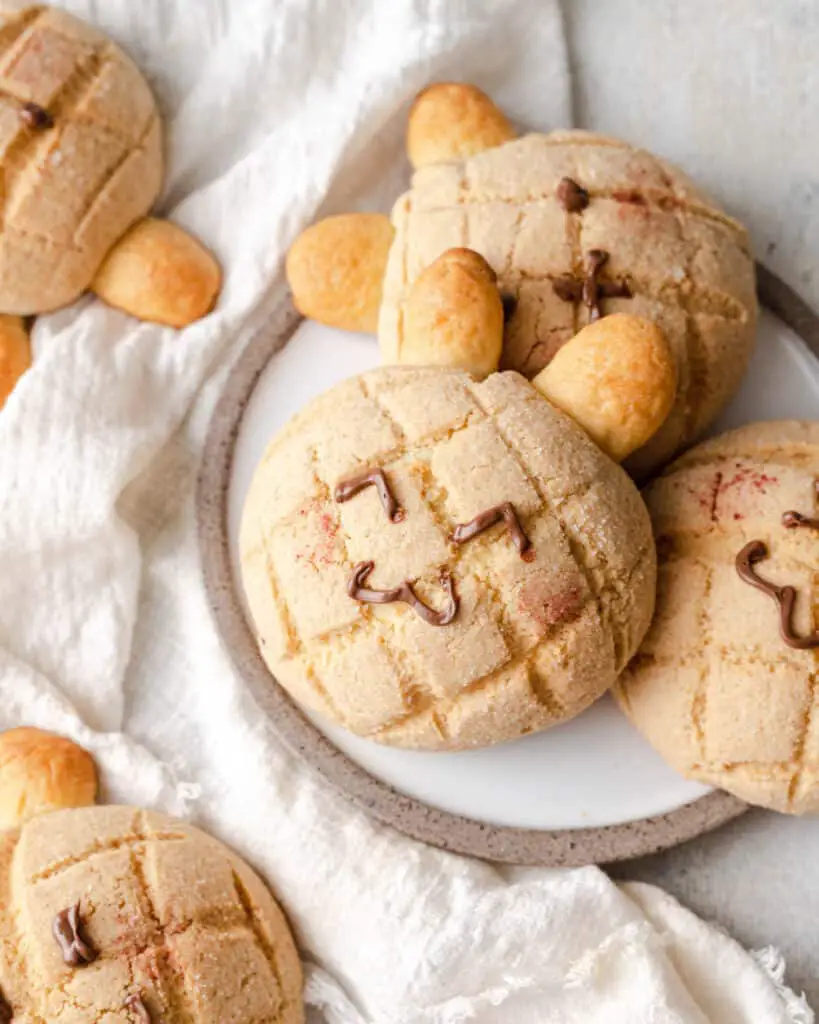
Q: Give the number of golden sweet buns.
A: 5